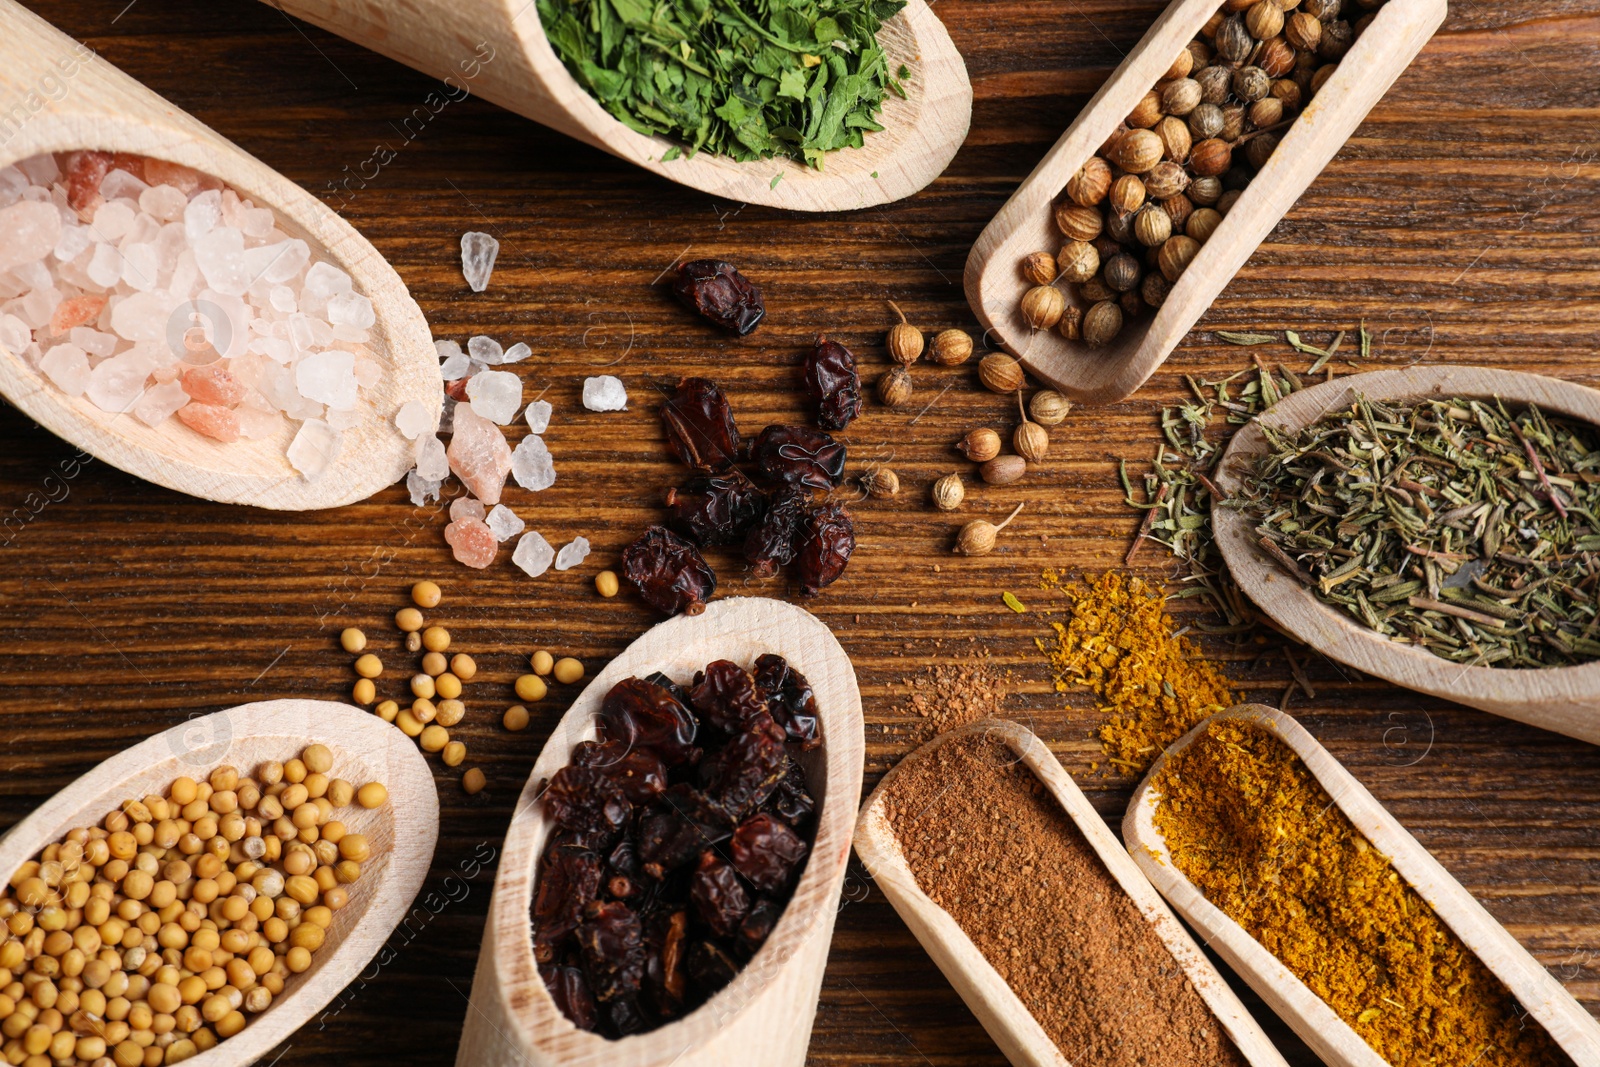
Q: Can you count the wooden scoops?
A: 8